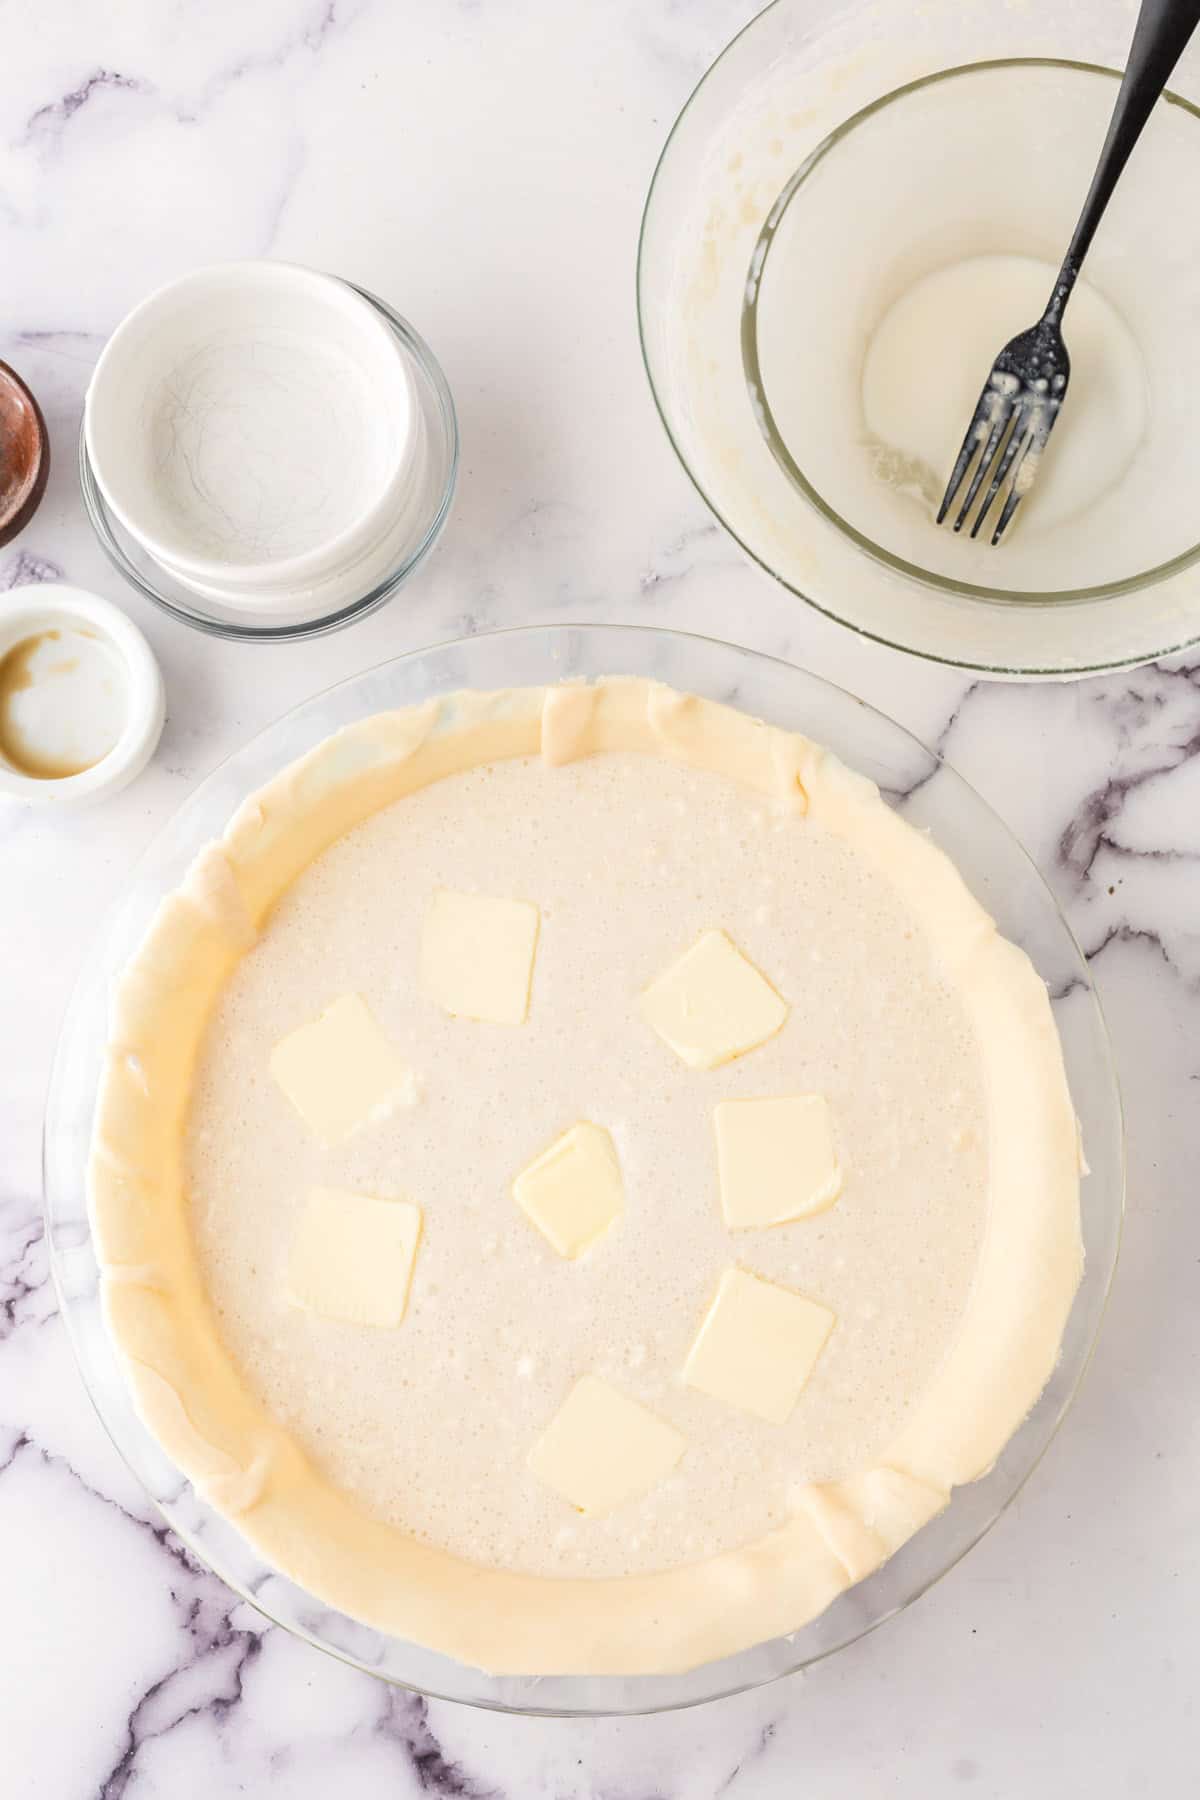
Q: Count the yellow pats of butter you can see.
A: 8